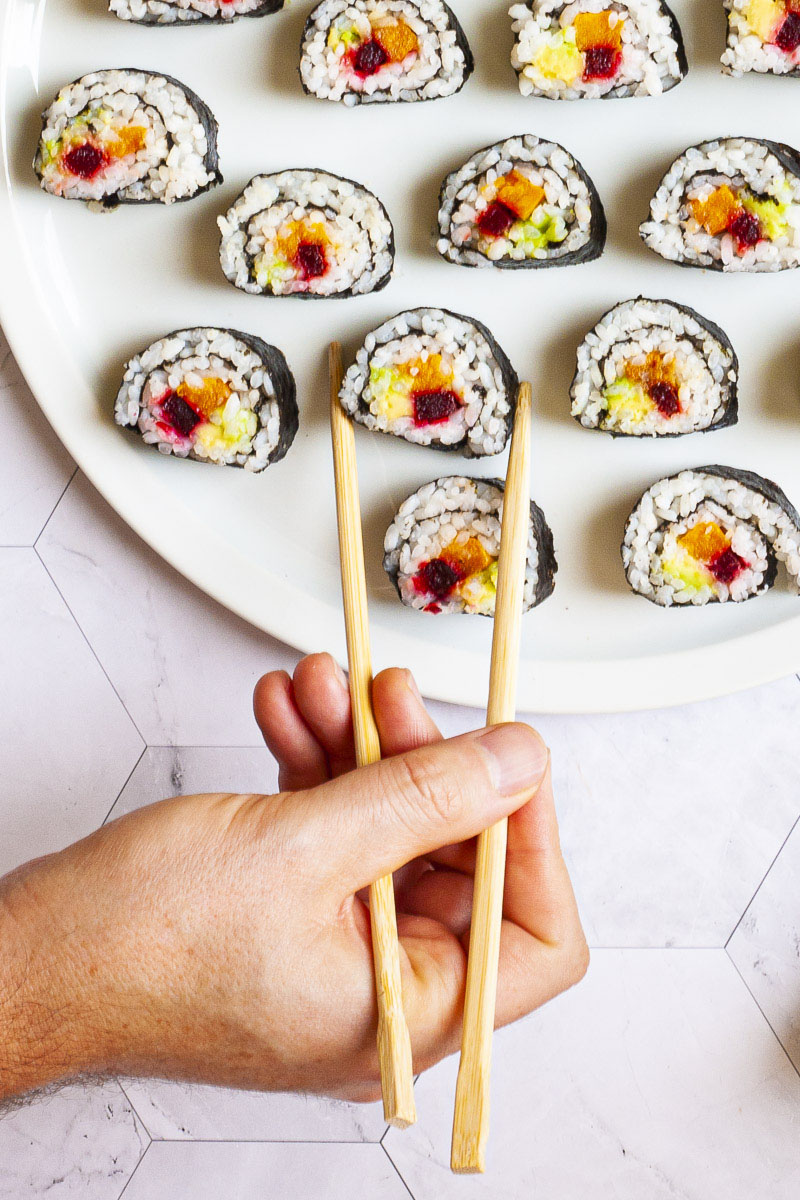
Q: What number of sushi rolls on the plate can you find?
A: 13